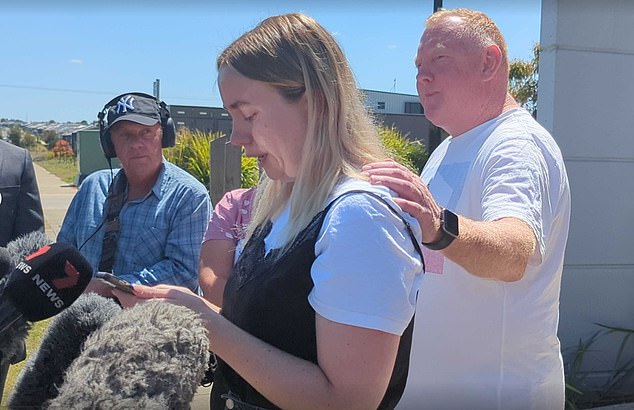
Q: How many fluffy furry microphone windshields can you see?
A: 3